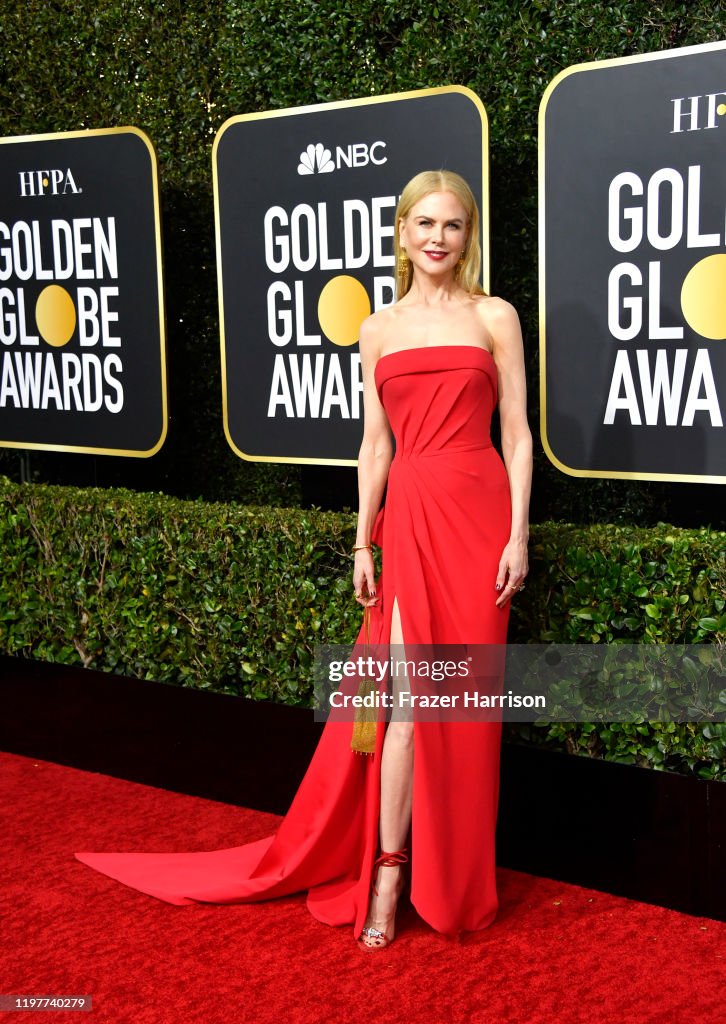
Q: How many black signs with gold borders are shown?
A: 3